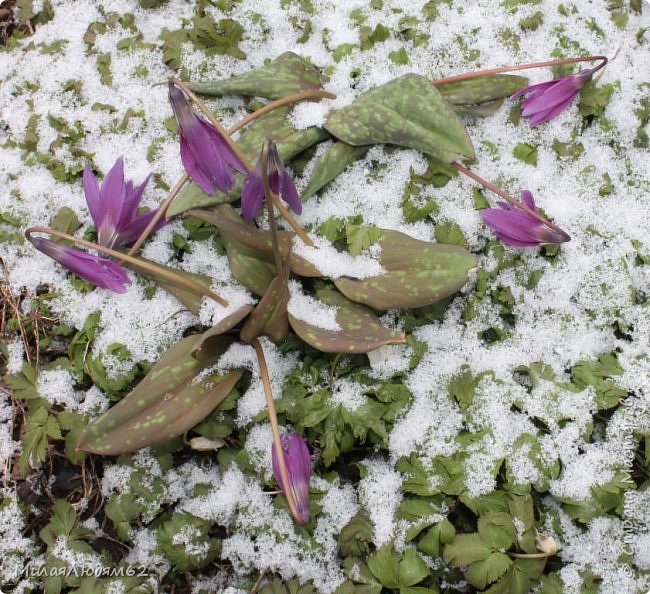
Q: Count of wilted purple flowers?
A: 7